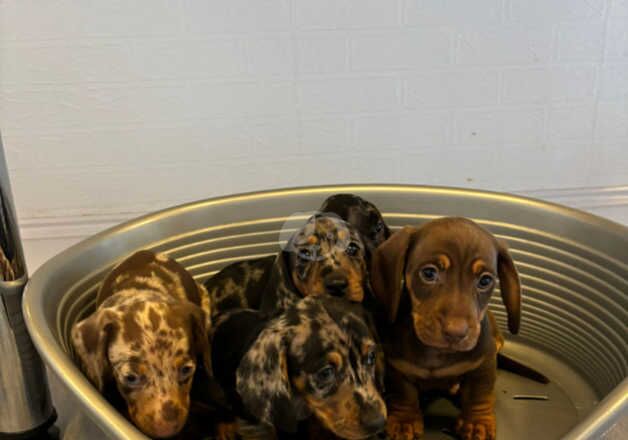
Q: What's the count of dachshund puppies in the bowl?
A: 5